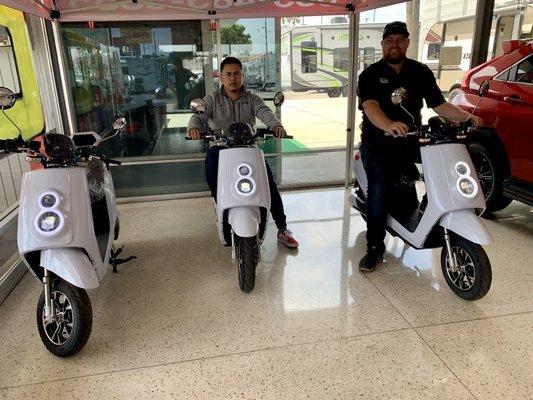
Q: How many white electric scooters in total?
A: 3